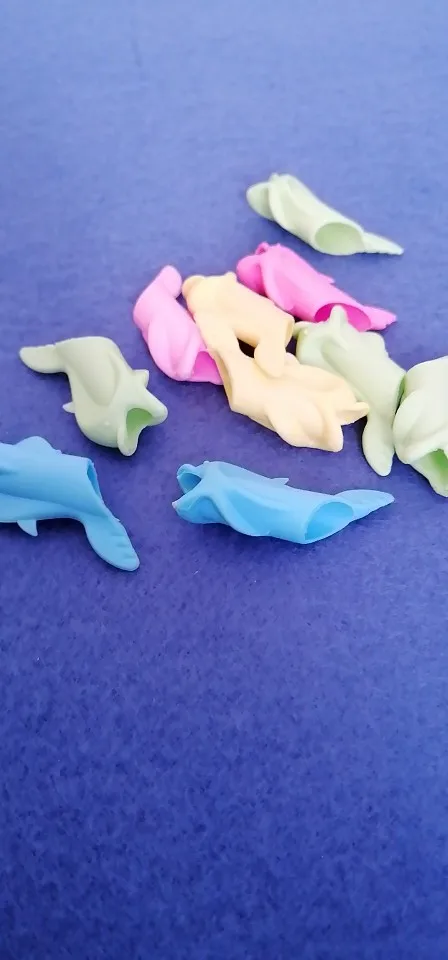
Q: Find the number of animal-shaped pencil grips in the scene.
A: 10